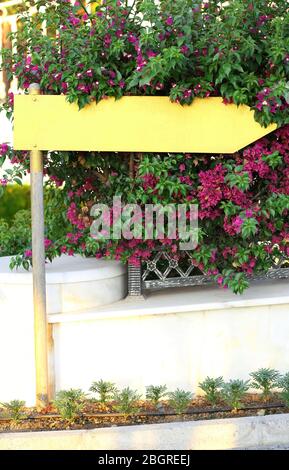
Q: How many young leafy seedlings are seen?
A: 10